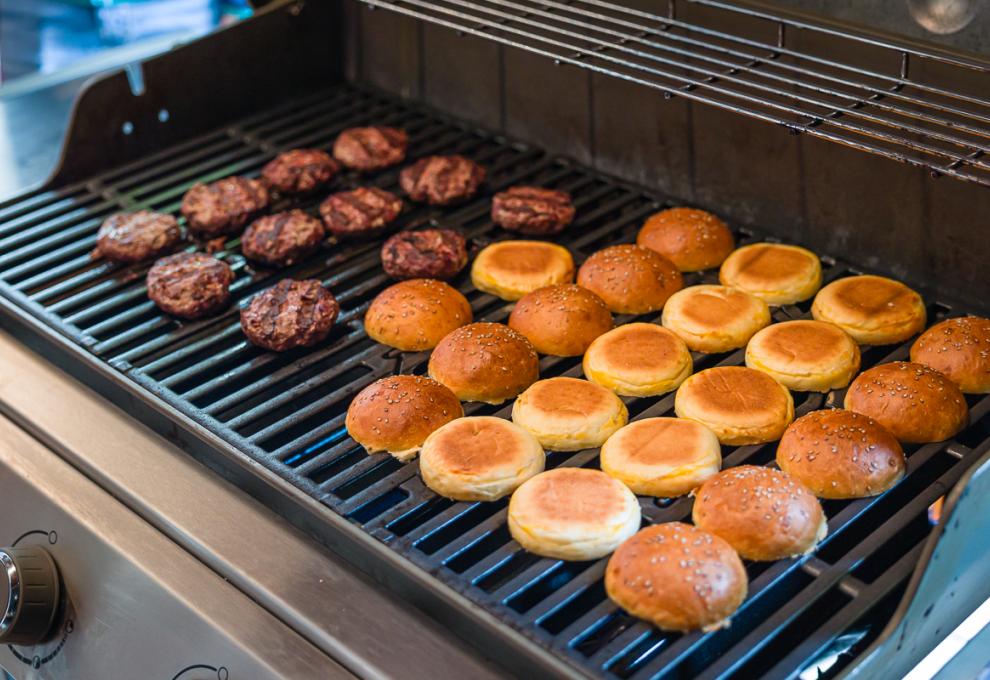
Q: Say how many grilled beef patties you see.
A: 11